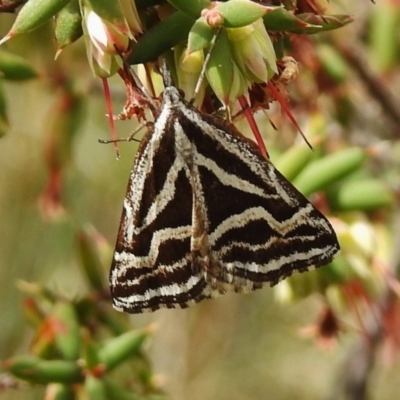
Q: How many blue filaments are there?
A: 0